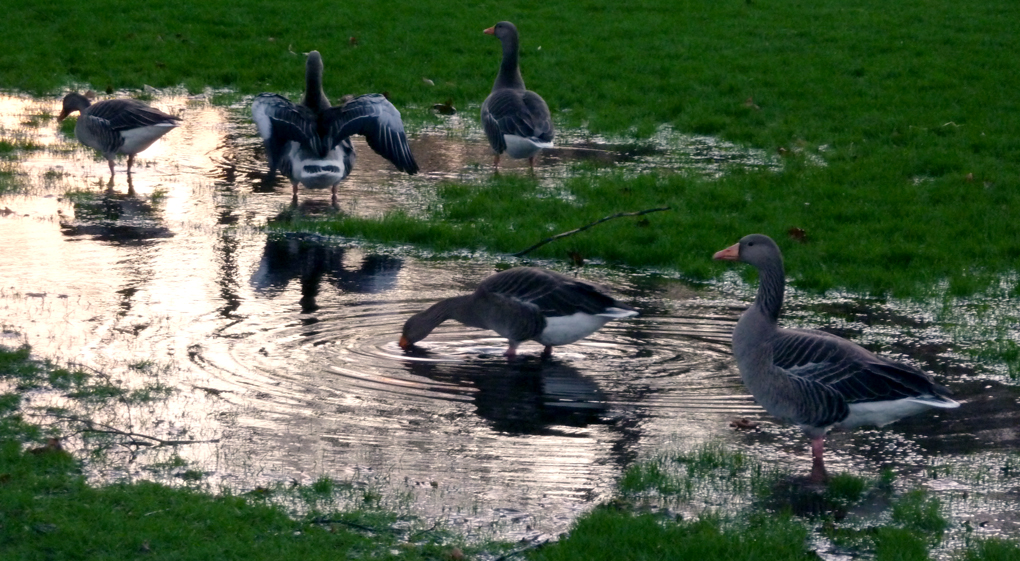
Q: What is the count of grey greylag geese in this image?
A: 5